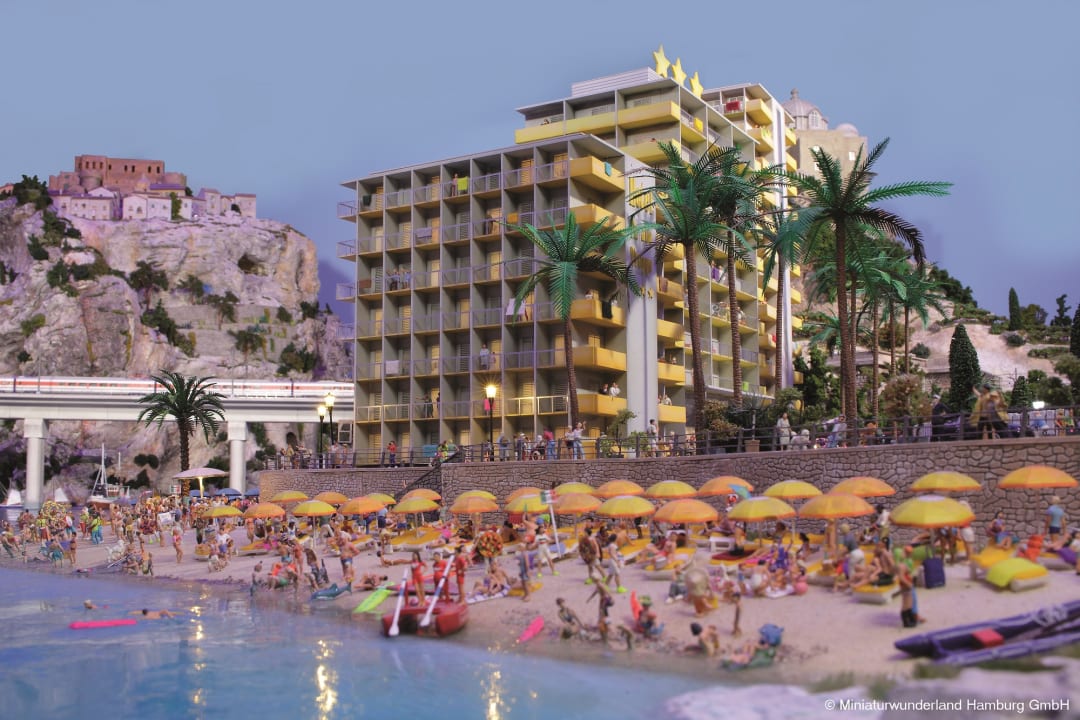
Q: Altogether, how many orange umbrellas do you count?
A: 13